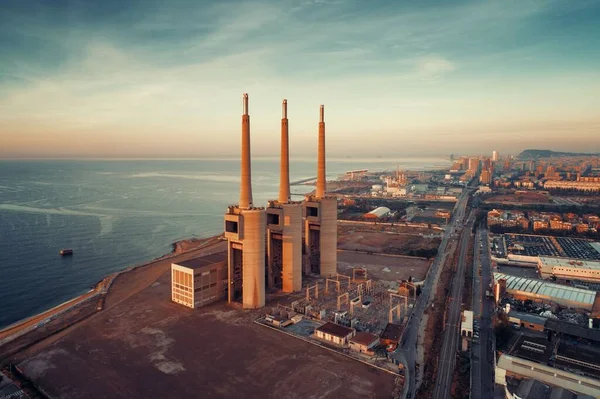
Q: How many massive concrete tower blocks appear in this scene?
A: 3